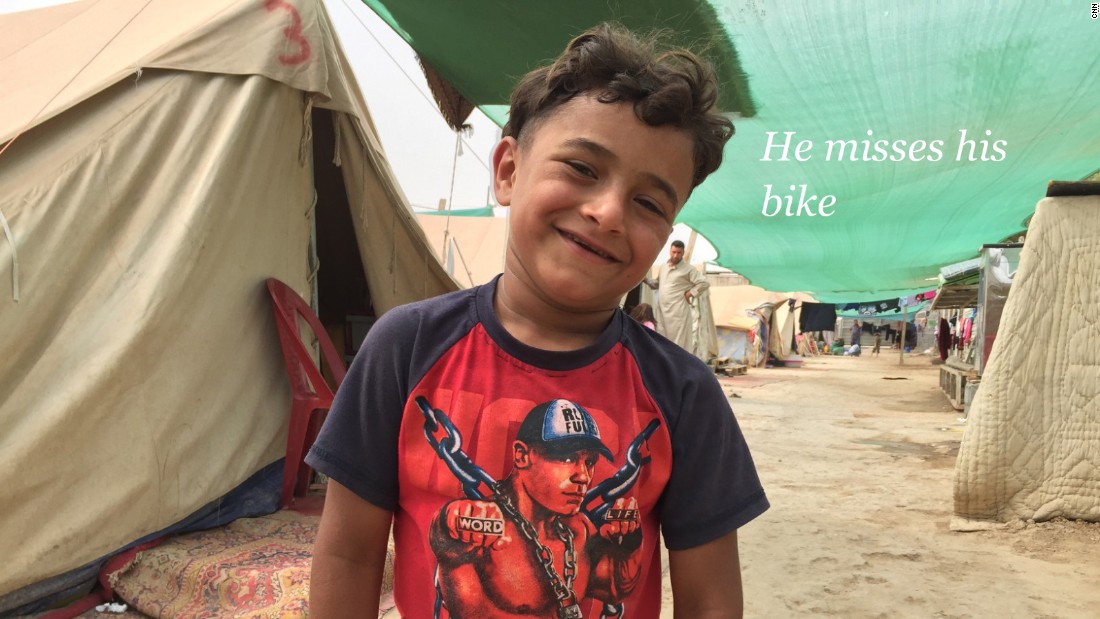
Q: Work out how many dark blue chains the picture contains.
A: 2